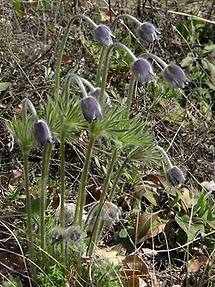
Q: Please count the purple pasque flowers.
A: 8